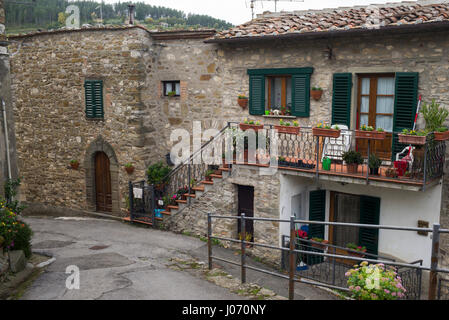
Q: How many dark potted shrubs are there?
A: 2